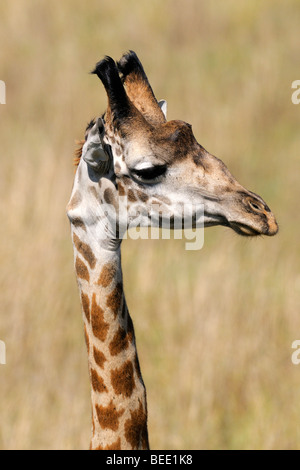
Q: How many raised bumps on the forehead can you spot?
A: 1